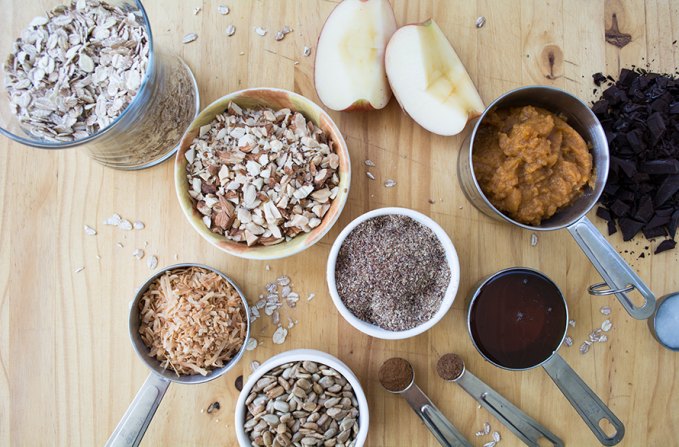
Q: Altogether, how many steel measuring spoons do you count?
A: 2